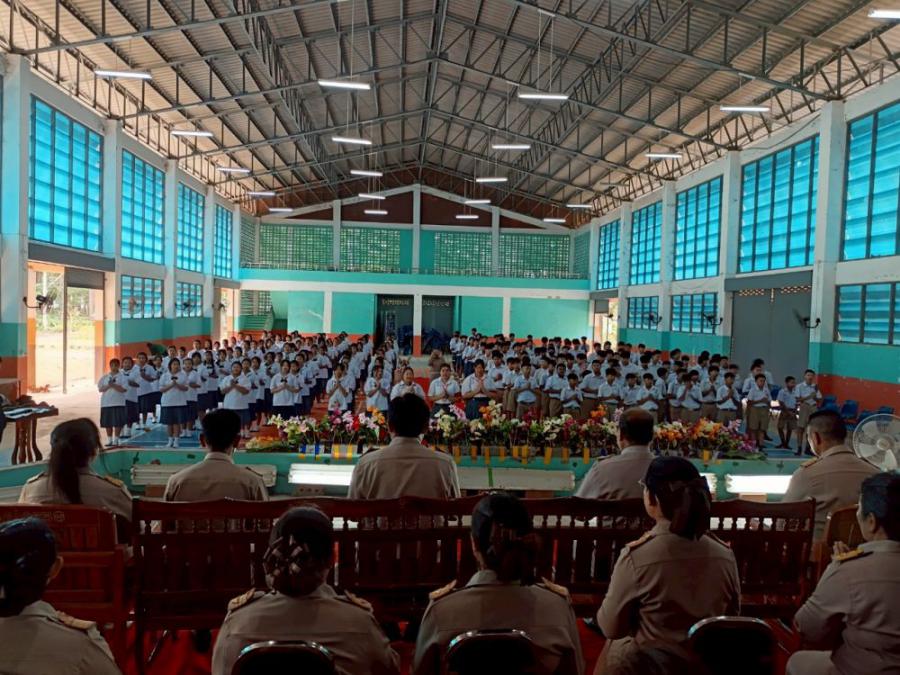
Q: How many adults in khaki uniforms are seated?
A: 10